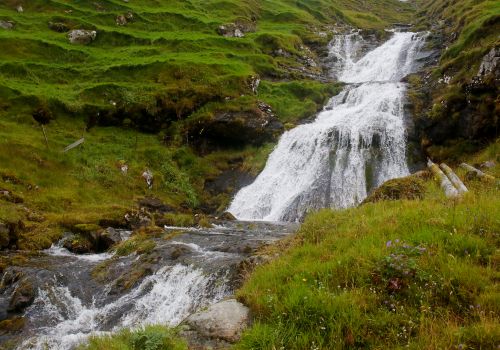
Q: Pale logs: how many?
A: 3